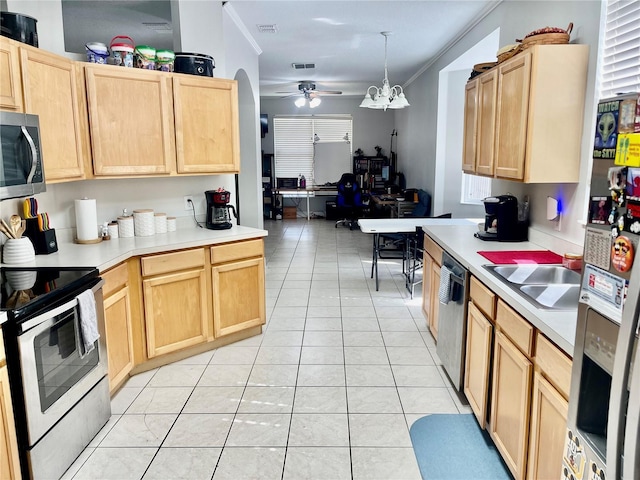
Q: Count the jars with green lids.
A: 2